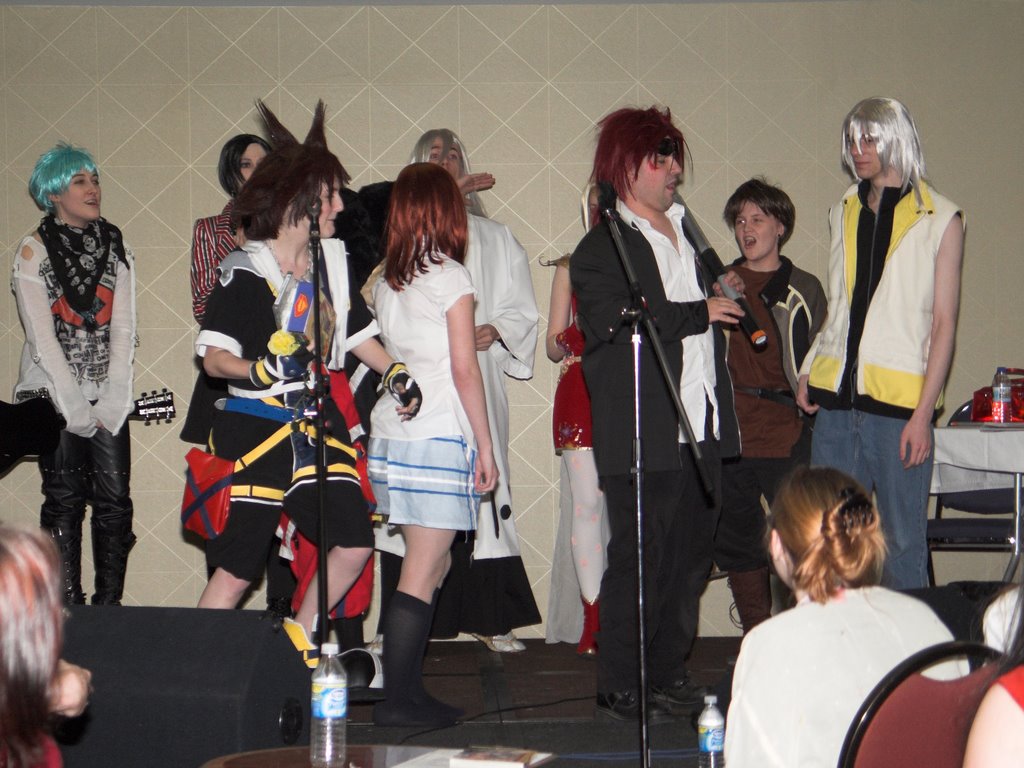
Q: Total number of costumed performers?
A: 9